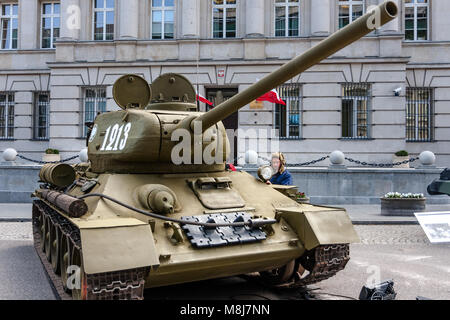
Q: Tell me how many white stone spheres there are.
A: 5